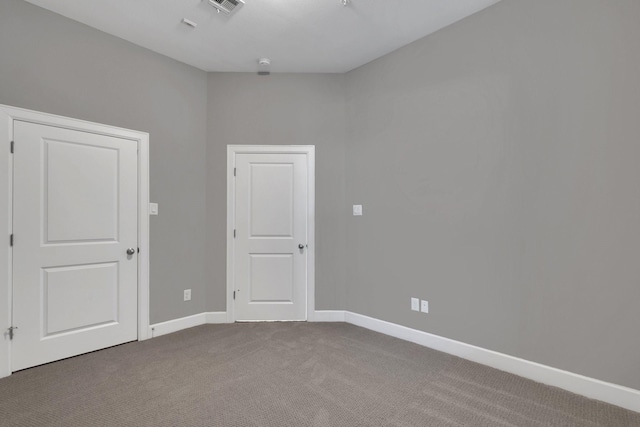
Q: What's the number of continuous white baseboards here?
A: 2